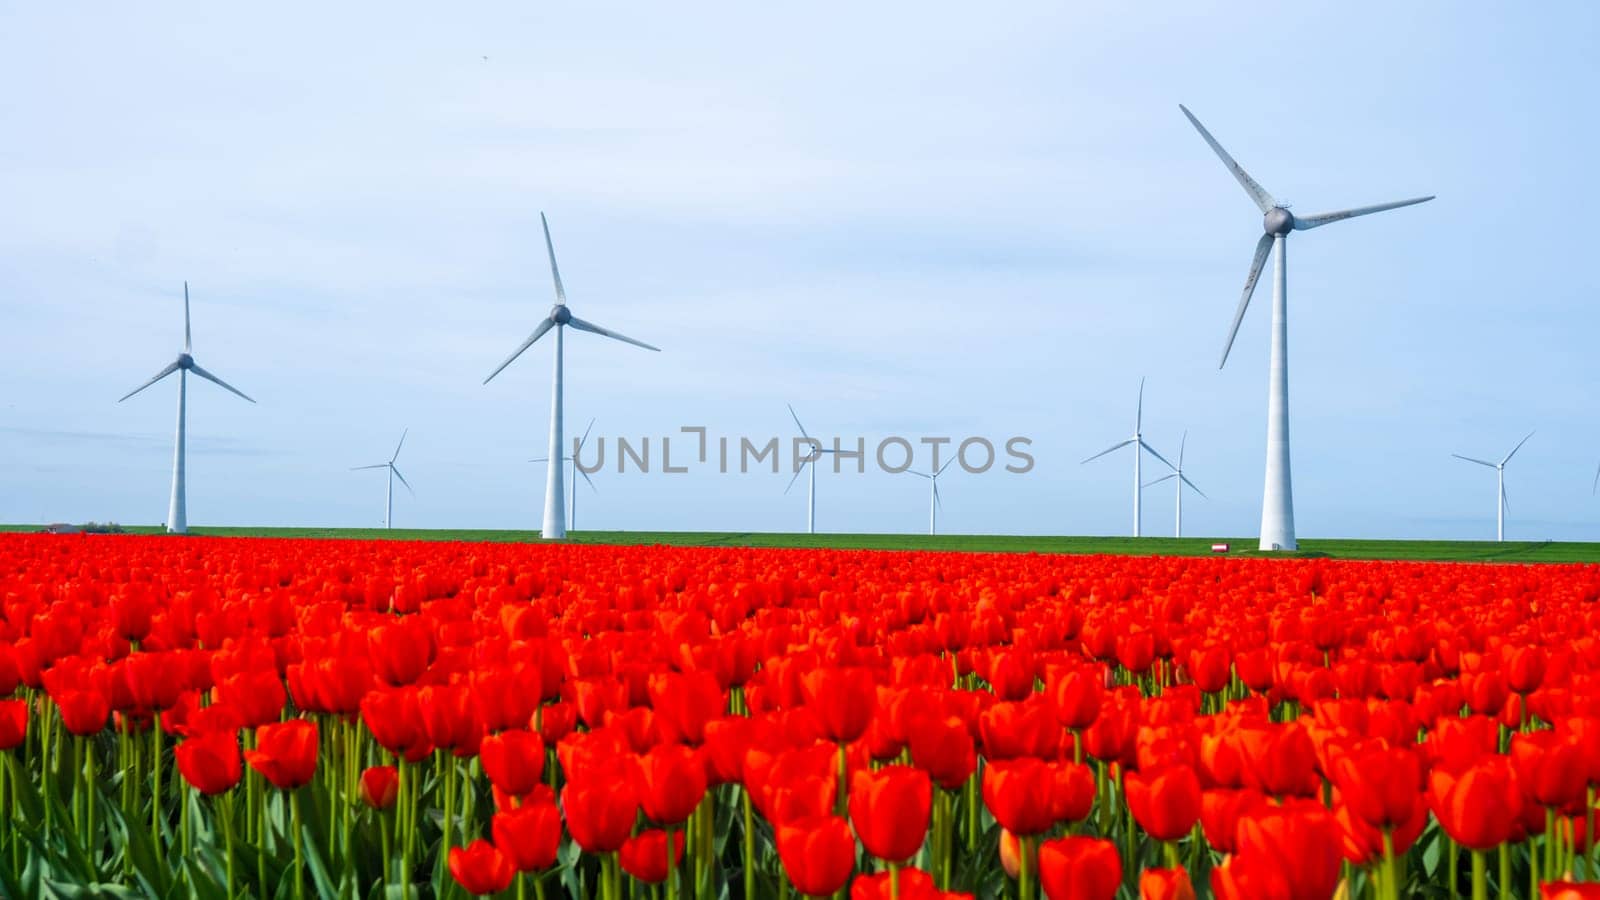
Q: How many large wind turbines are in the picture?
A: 3